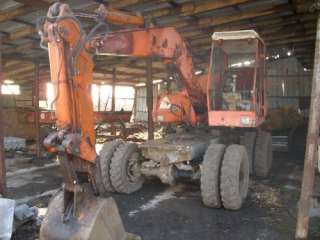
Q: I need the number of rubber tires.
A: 6